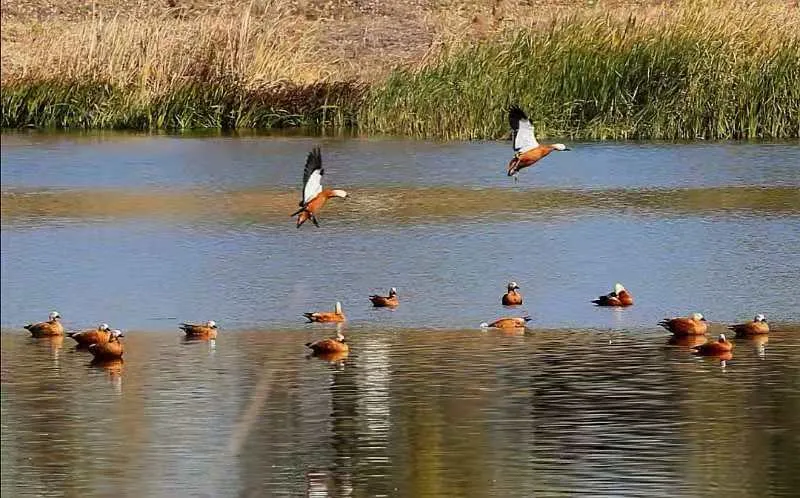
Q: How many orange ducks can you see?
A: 15